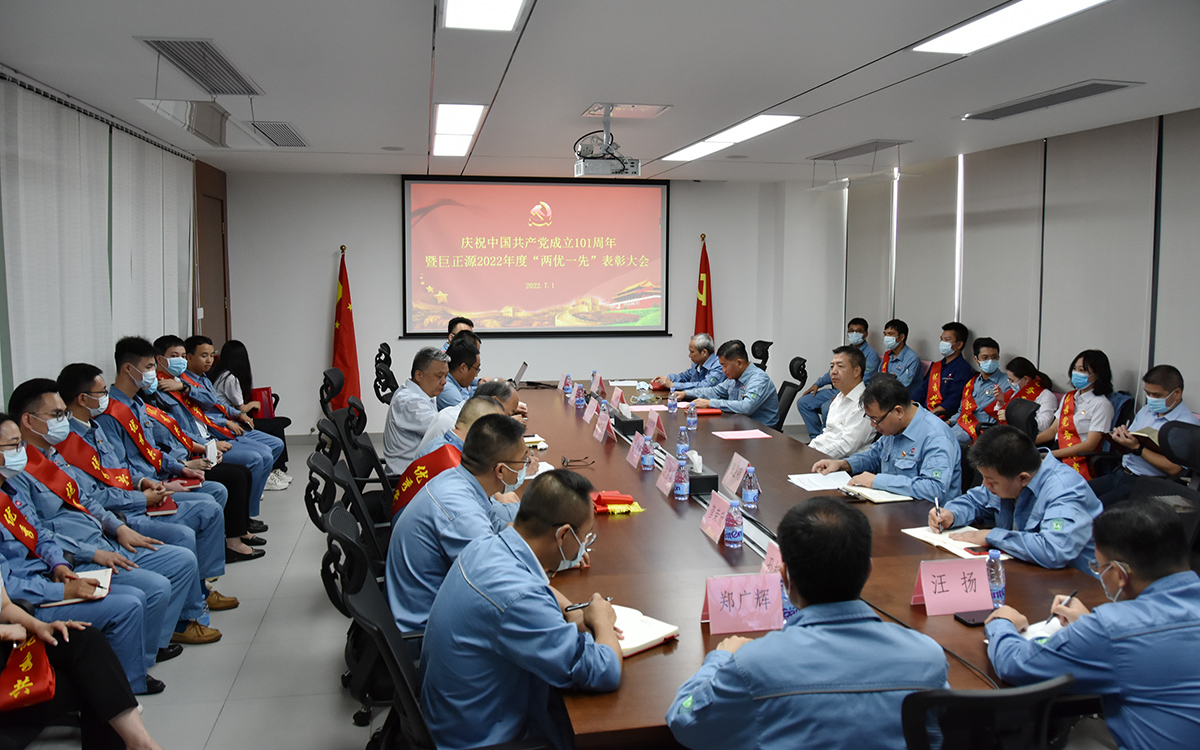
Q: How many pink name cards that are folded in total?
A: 14